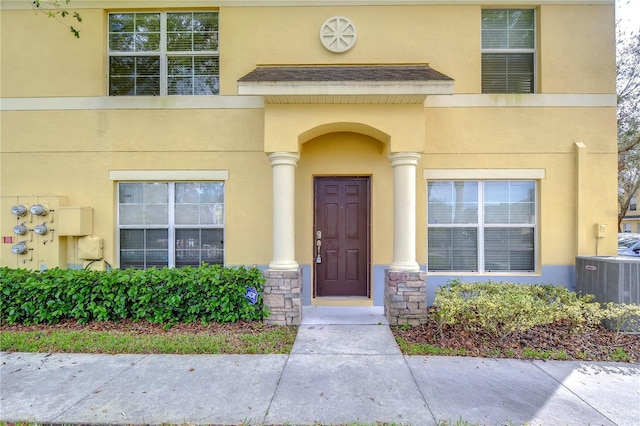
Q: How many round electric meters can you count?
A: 5